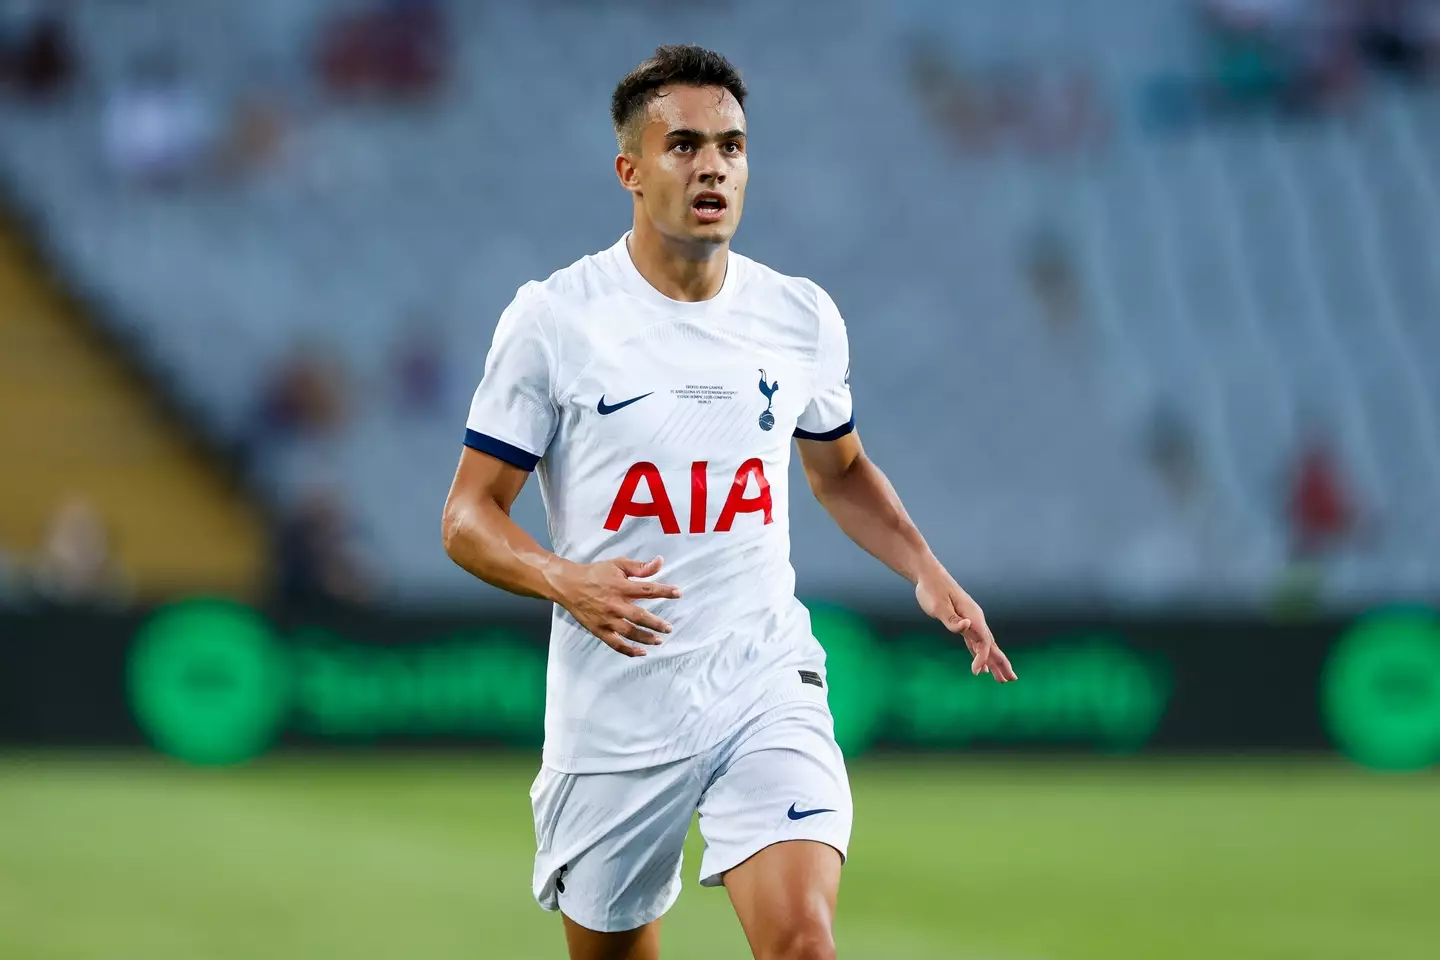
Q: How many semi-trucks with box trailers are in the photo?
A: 0